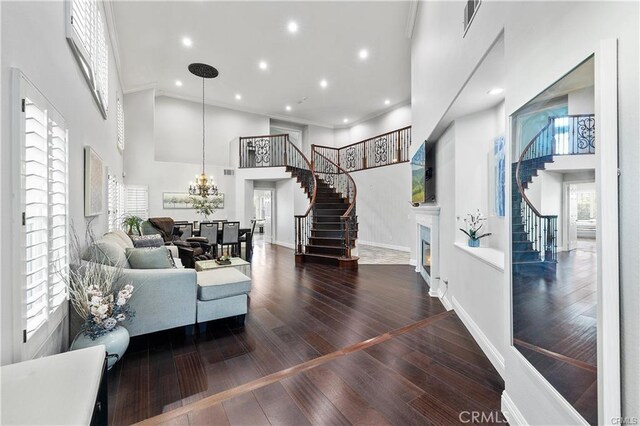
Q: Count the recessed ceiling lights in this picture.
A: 11